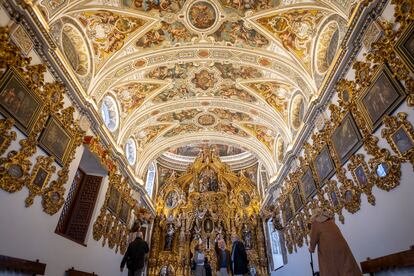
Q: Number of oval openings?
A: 6